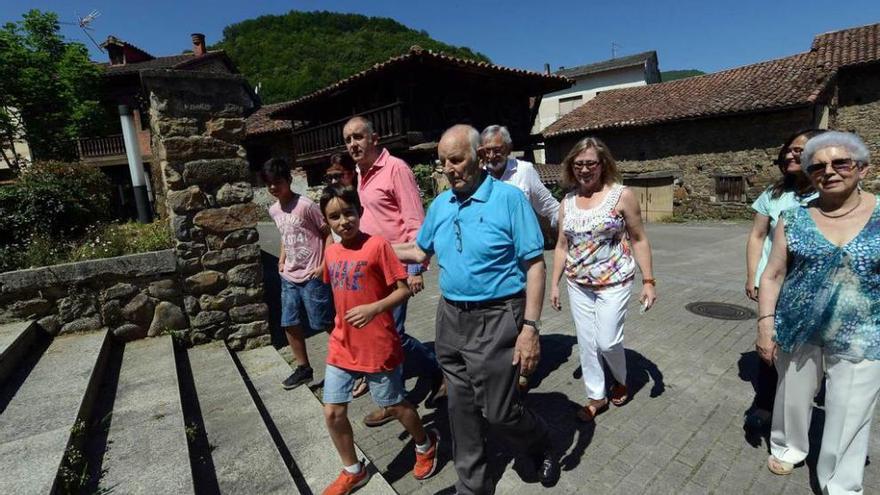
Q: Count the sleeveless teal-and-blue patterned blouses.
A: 1